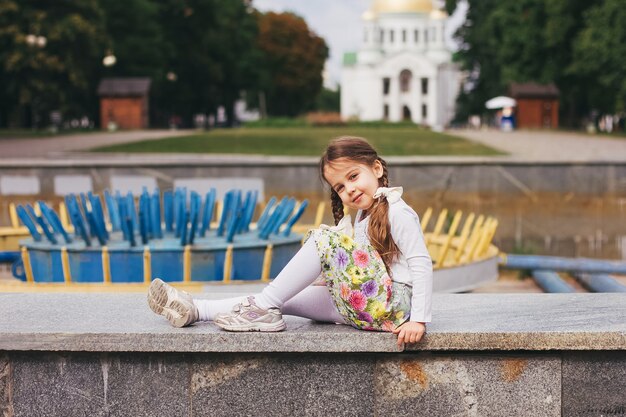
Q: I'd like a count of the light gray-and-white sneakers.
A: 2